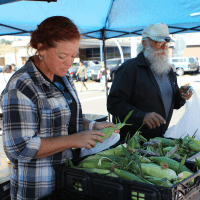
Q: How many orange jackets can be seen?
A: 0